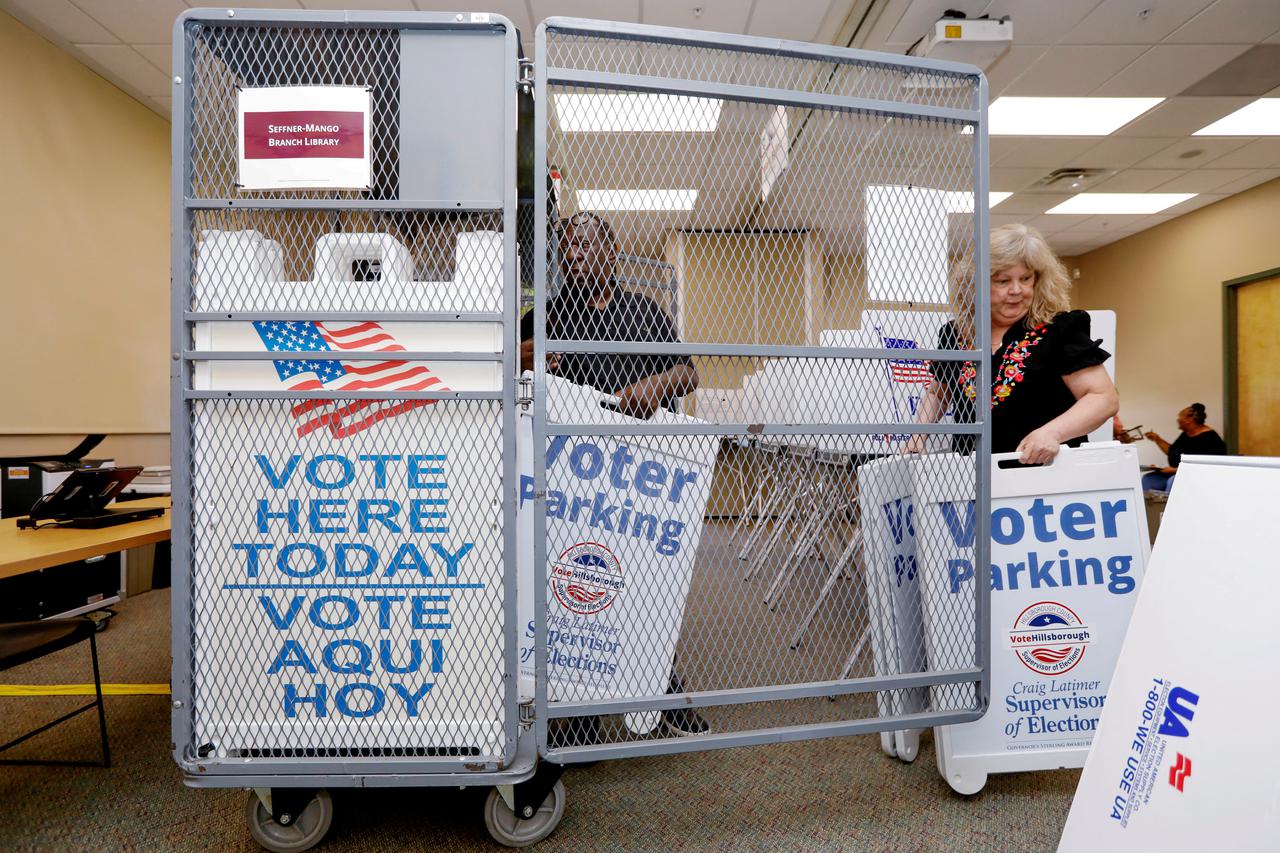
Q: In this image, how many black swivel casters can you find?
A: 2